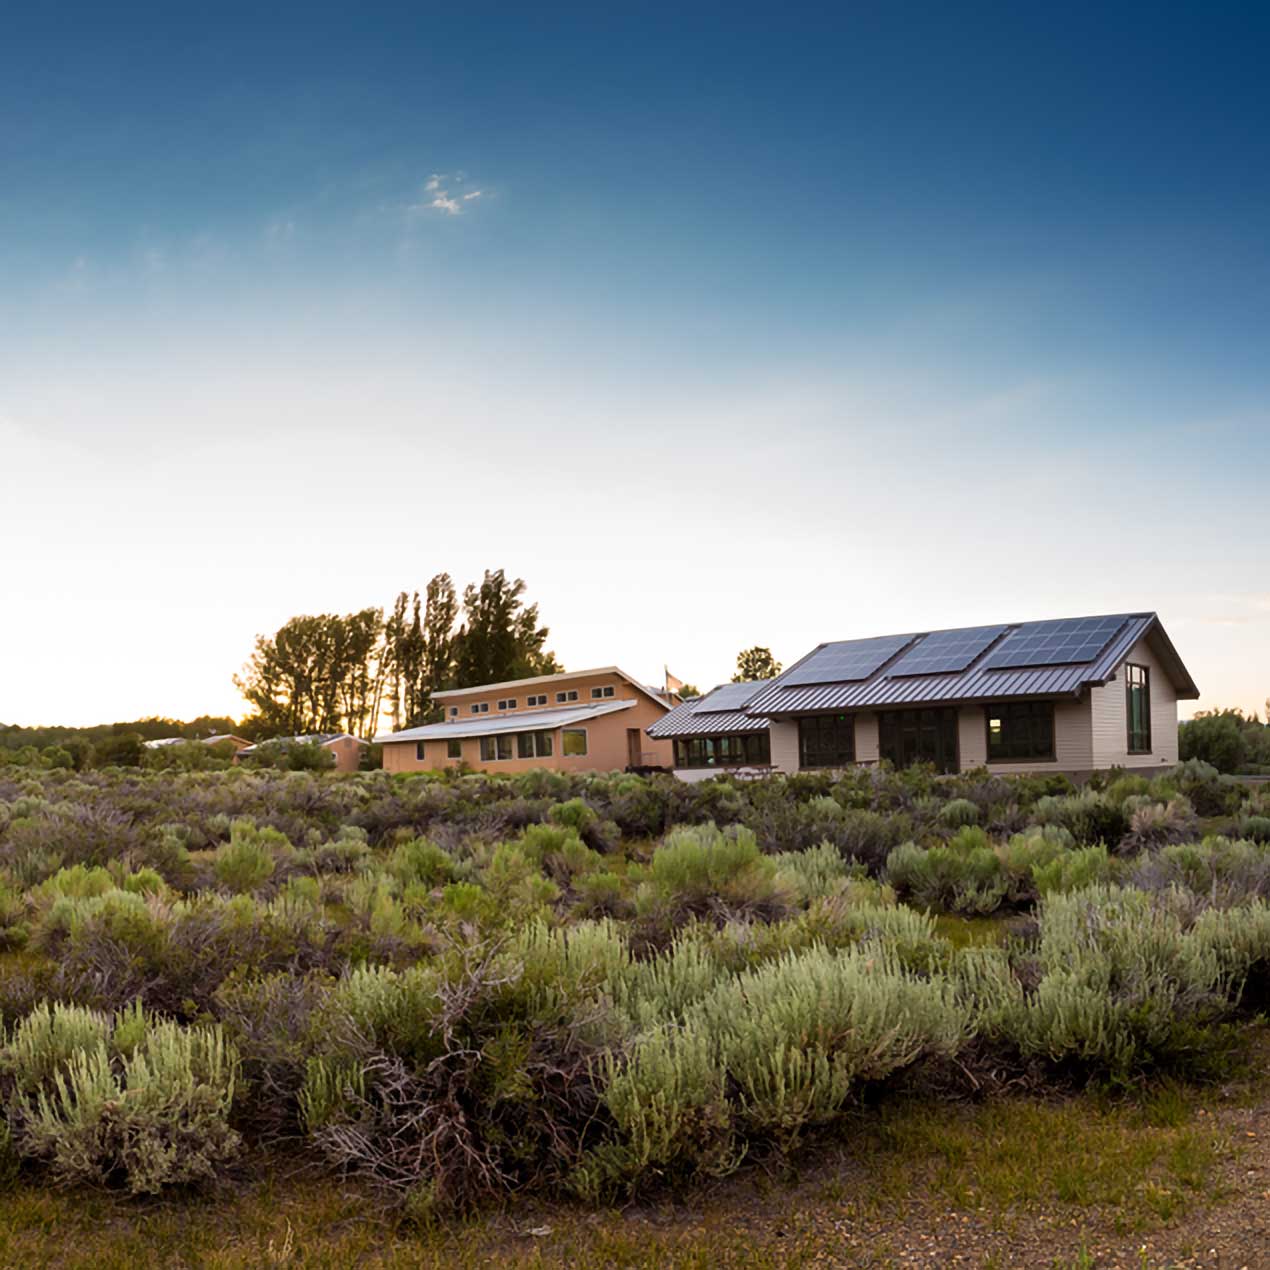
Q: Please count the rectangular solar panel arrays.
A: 4